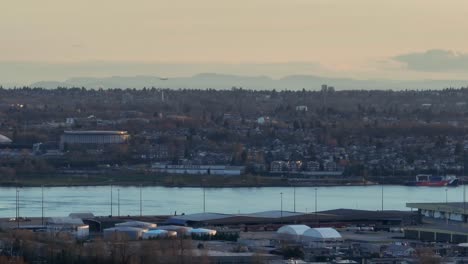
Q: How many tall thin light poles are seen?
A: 13